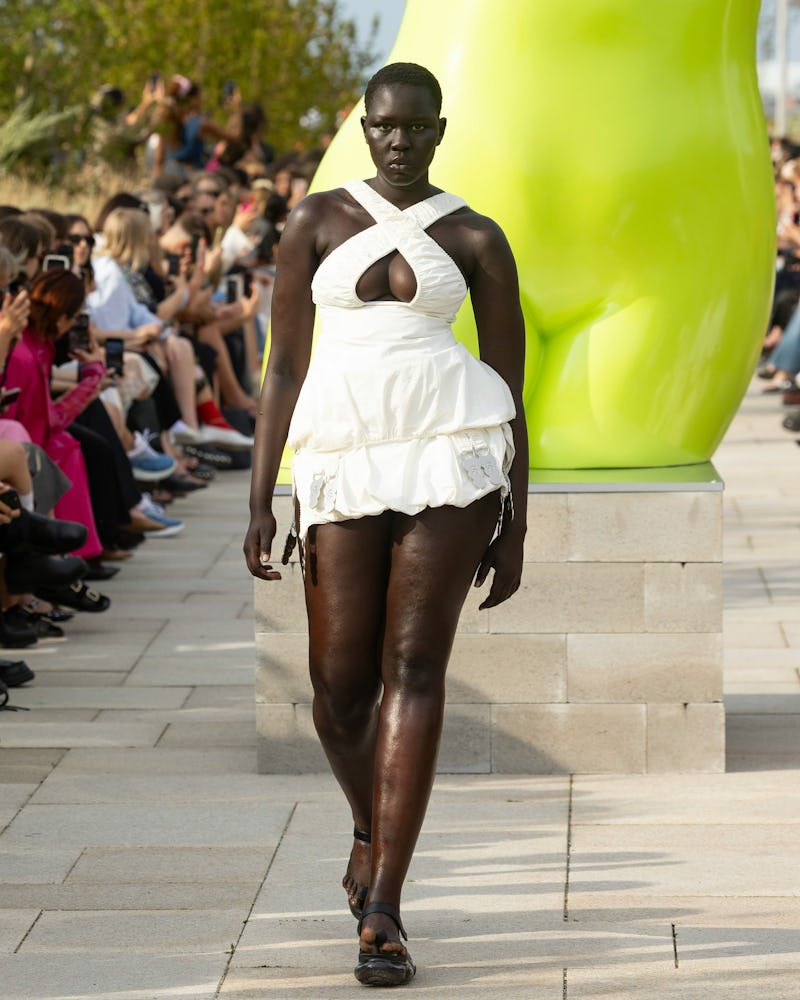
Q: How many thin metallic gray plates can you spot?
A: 1